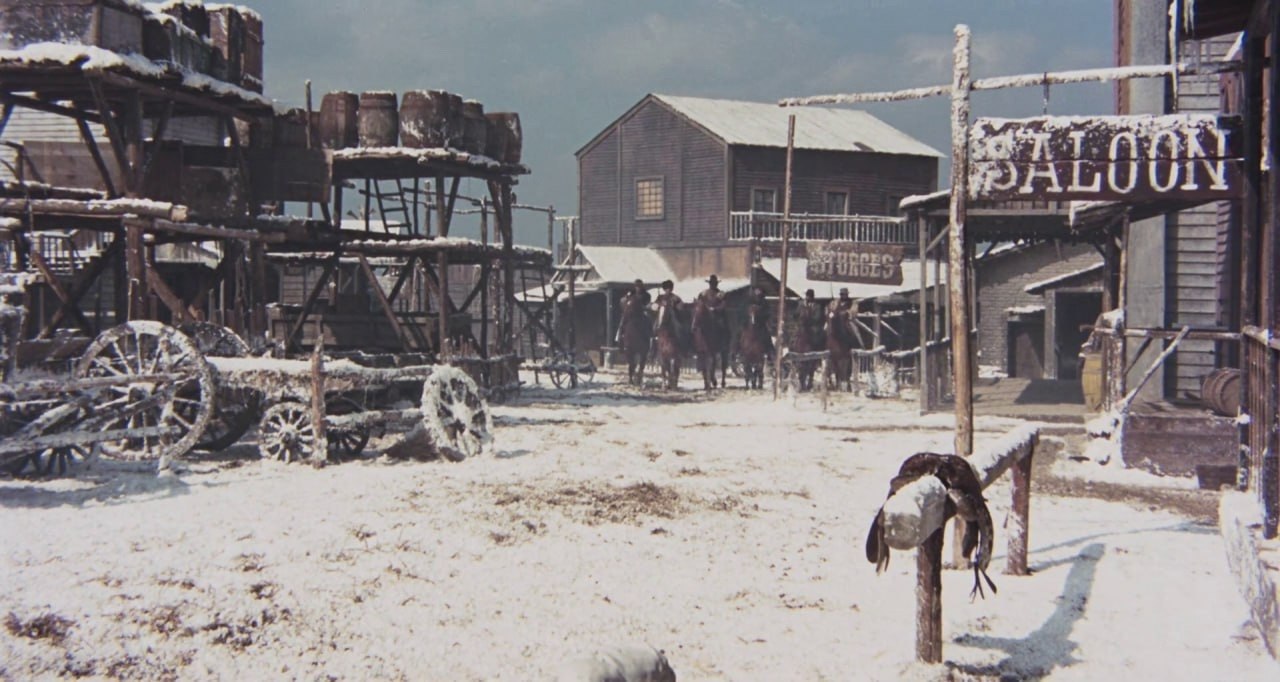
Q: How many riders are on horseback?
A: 6